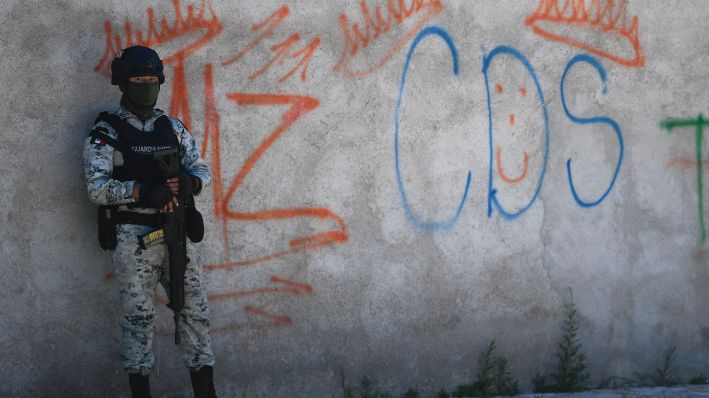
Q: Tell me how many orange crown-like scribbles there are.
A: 3